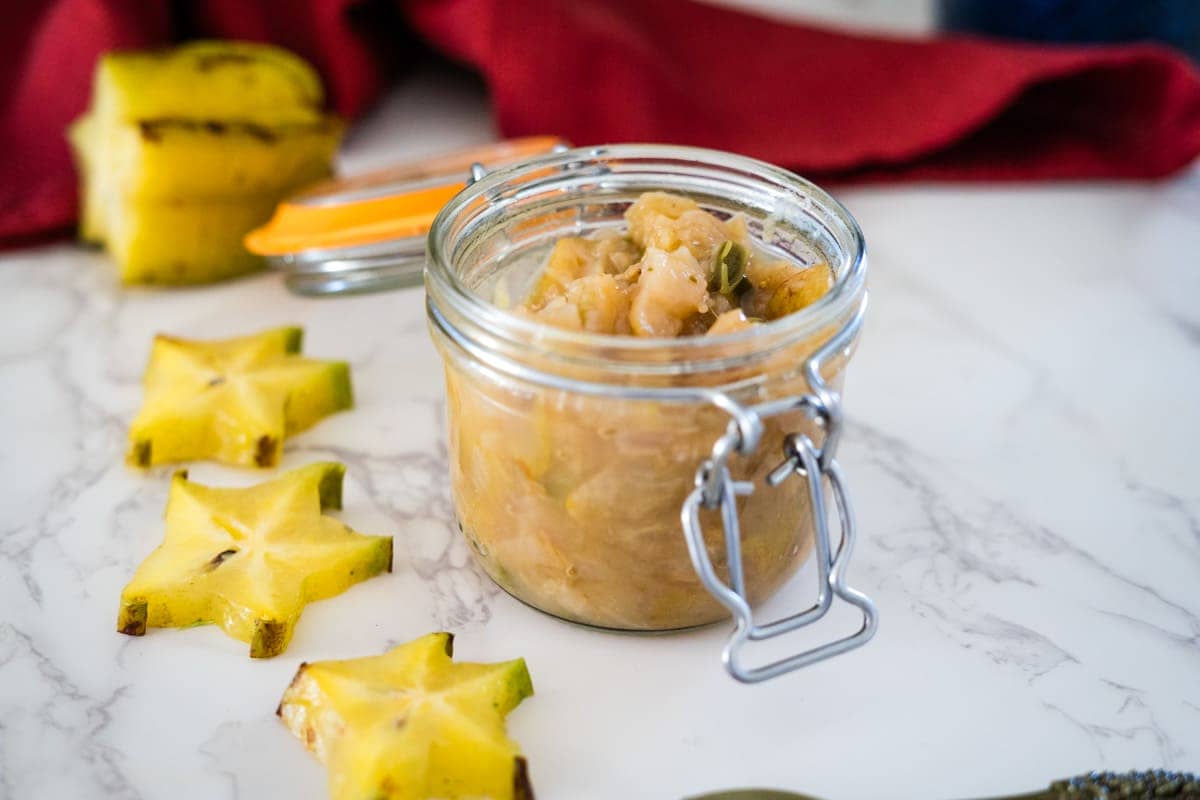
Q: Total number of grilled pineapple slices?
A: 0